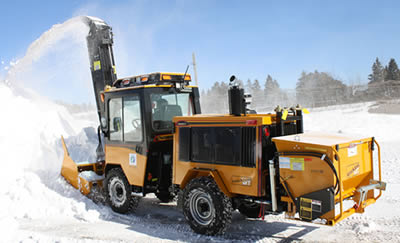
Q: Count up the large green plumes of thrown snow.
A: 0